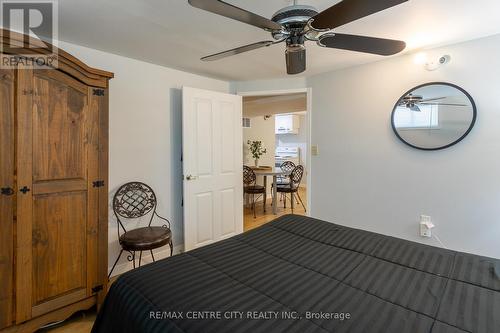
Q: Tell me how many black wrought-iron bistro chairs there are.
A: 4